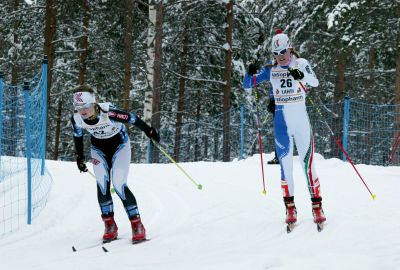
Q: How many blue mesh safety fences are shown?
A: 2